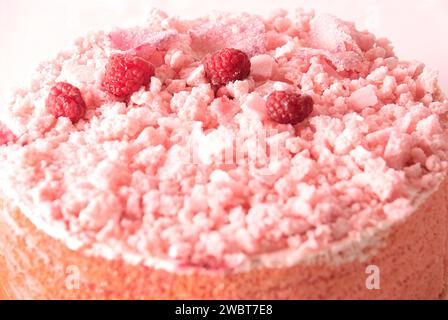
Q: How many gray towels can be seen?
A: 0